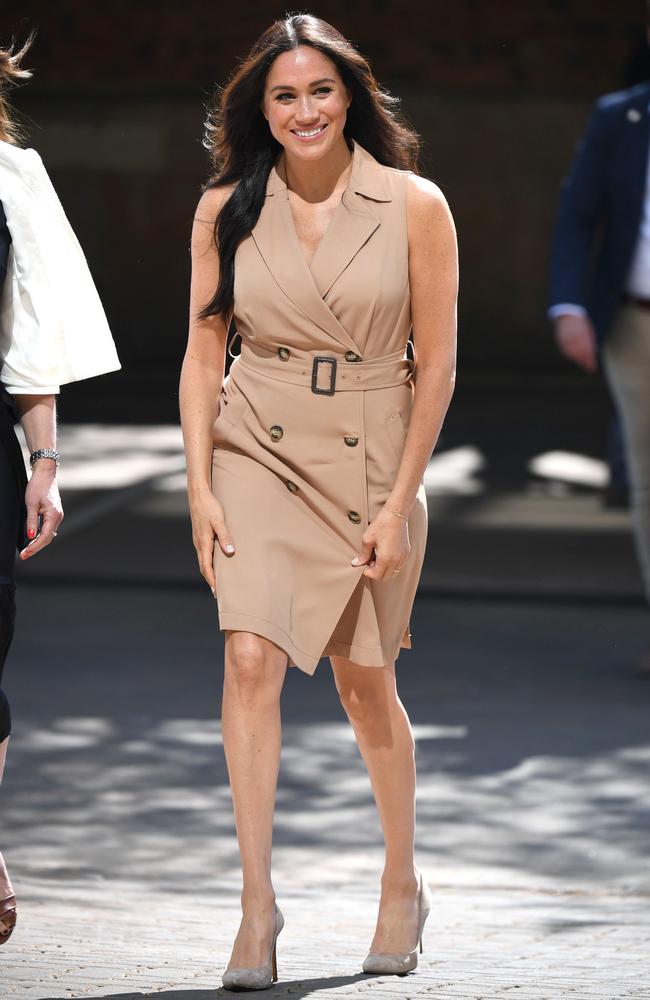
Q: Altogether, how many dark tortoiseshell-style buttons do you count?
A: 6